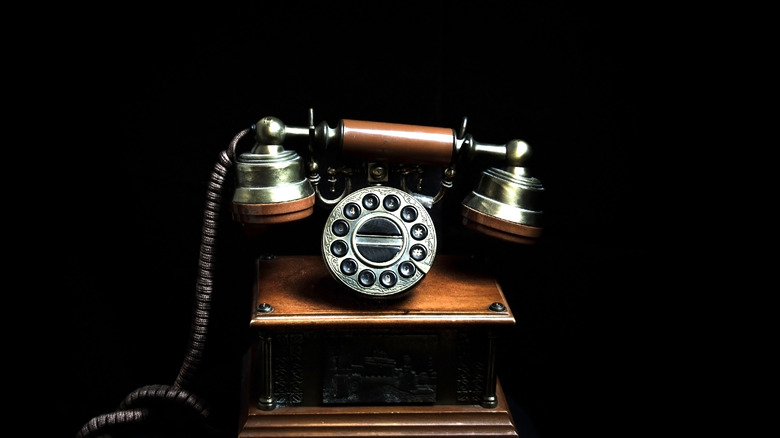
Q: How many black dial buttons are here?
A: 12